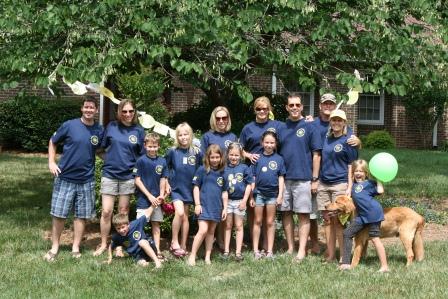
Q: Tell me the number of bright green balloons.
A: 1